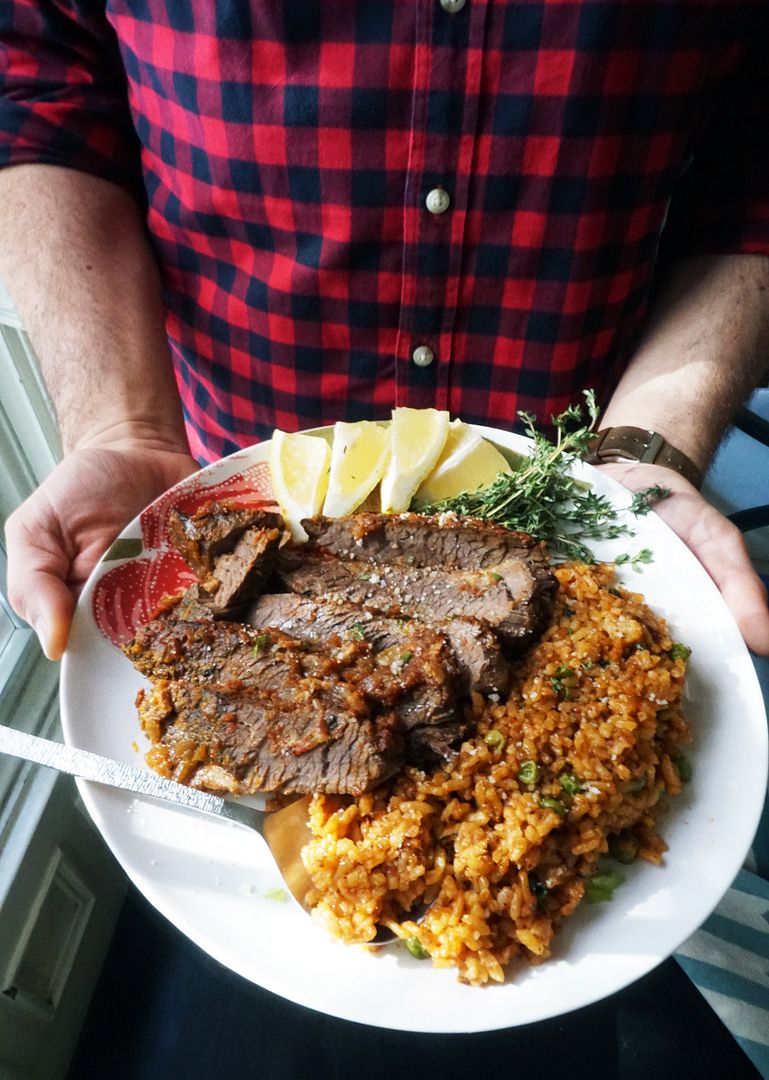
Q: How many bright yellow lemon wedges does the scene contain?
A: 4